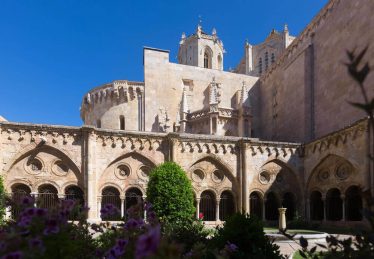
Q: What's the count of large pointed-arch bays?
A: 5